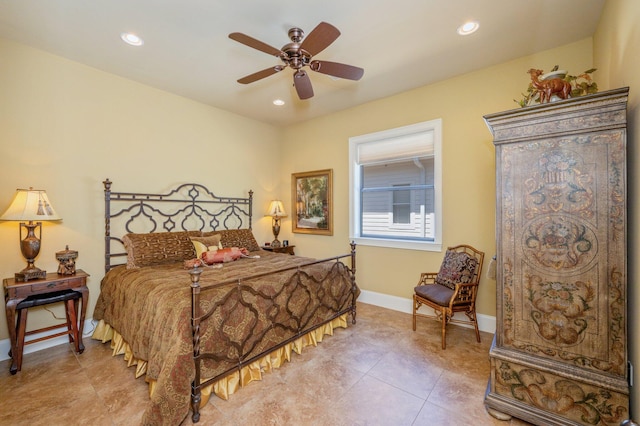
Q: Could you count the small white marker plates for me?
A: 0